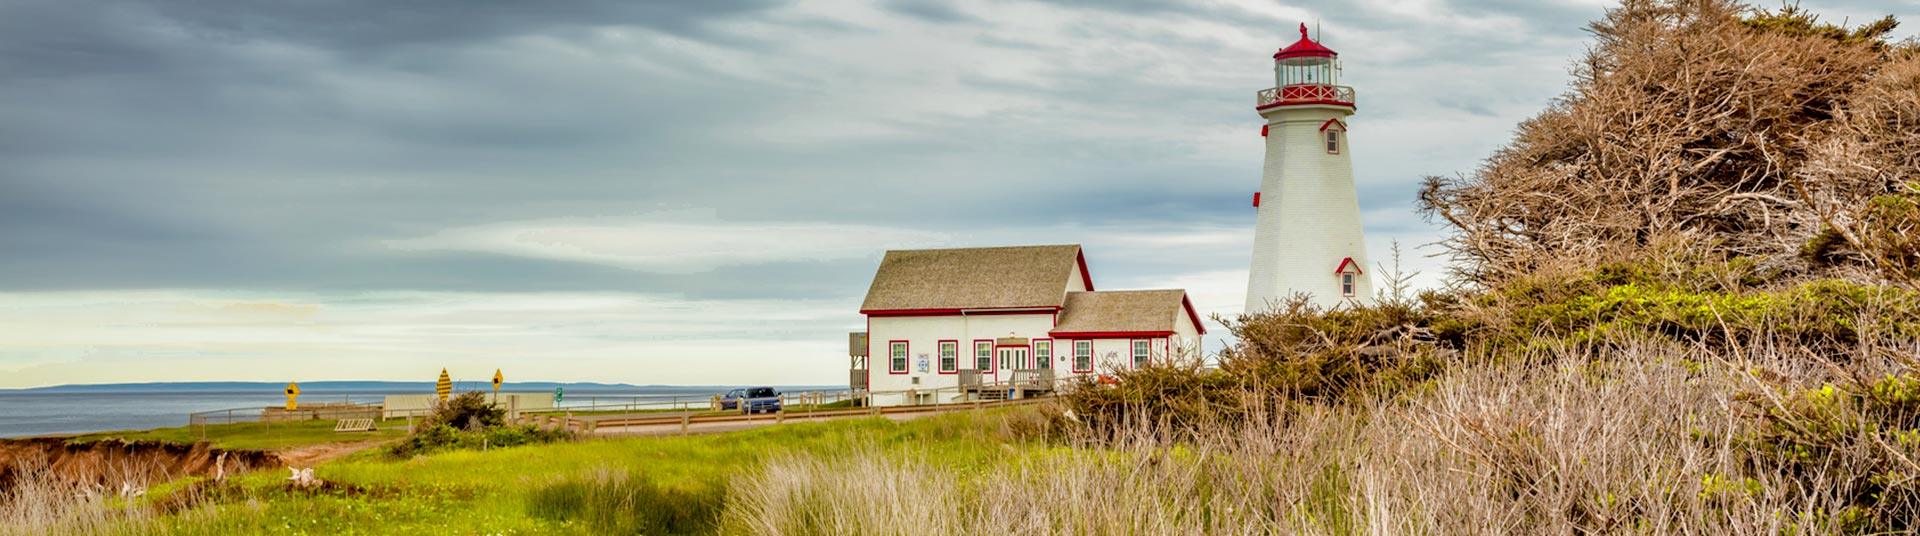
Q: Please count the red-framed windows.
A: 8